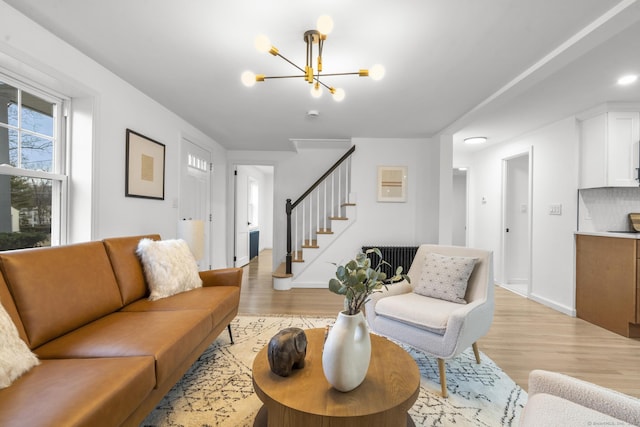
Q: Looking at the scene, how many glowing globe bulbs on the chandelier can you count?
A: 6